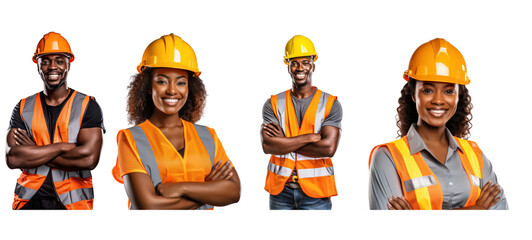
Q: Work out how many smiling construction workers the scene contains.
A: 4